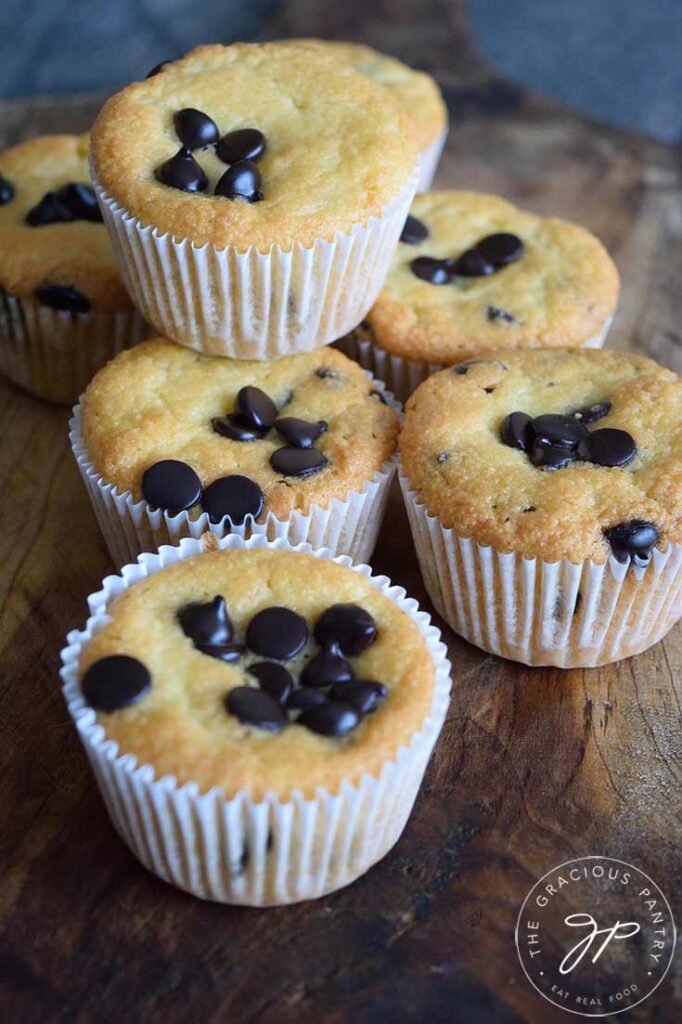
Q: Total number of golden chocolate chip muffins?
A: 7